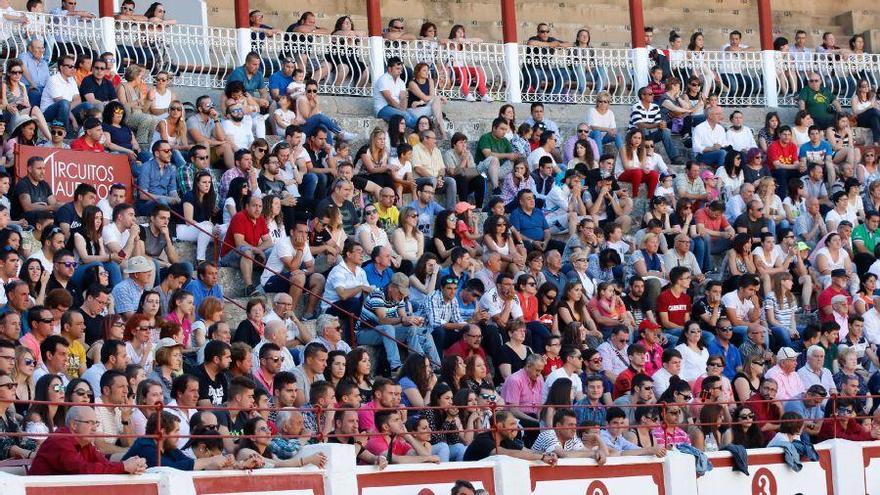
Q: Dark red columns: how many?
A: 6